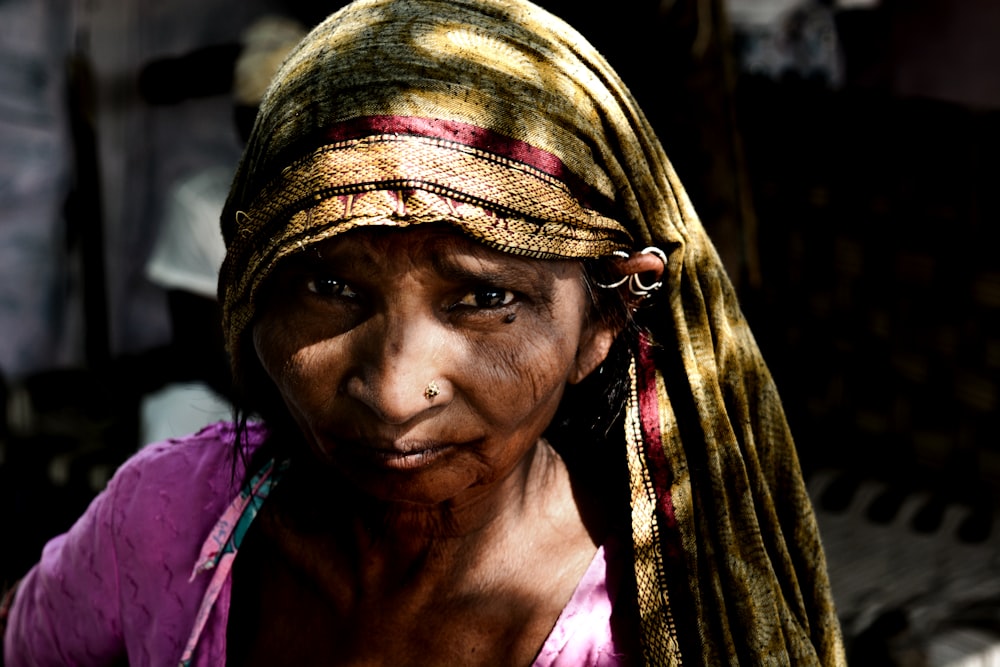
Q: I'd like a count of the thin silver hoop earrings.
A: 3